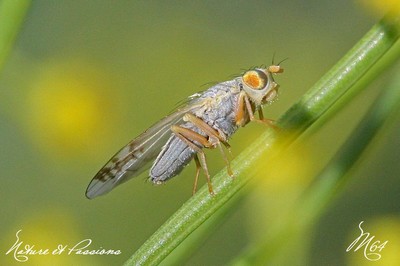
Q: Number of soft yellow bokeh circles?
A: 5